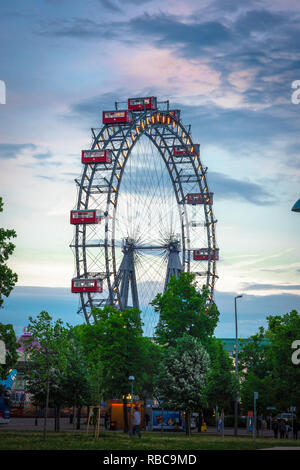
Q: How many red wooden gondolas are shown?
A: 9